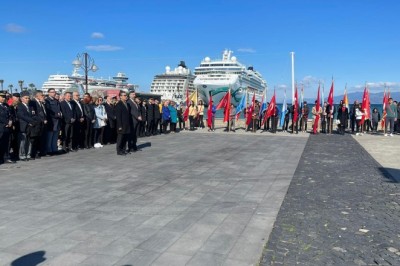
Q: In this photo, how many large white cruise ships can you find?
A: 3